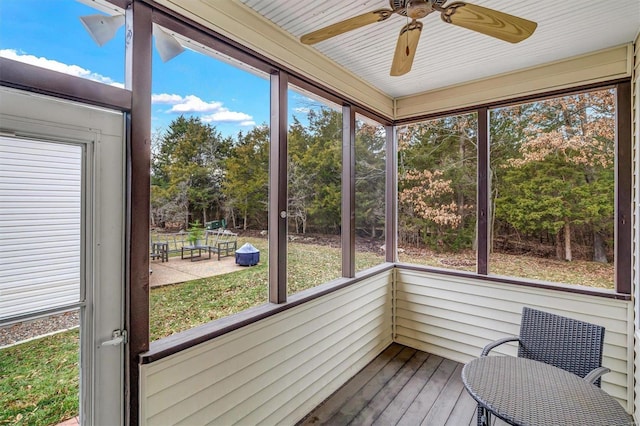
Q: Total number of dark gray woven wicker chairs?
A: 1